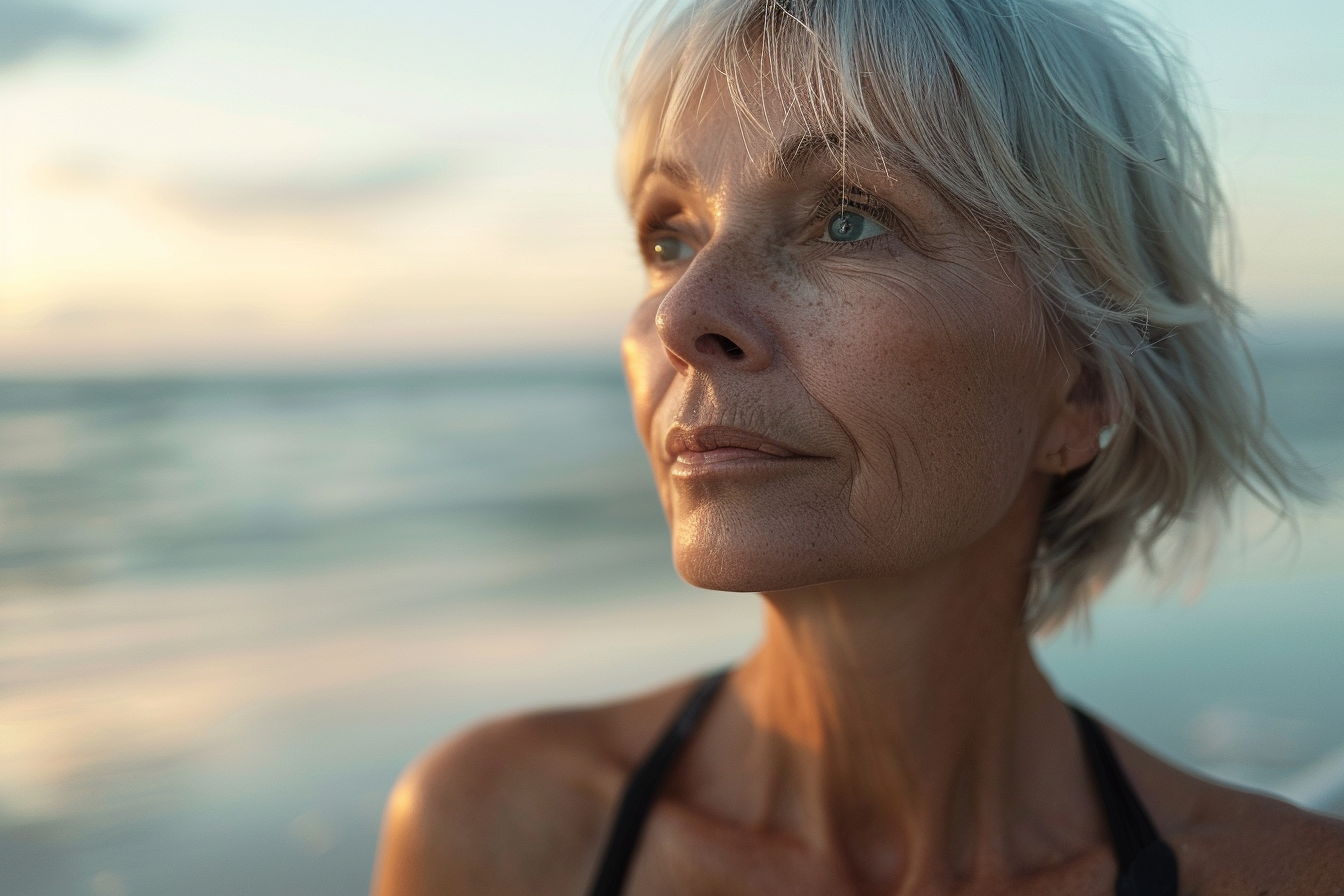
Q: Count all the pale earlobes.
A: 1